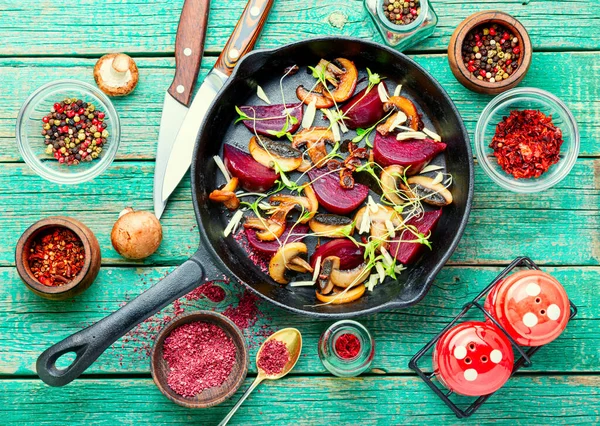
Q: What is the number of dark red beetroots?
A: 8